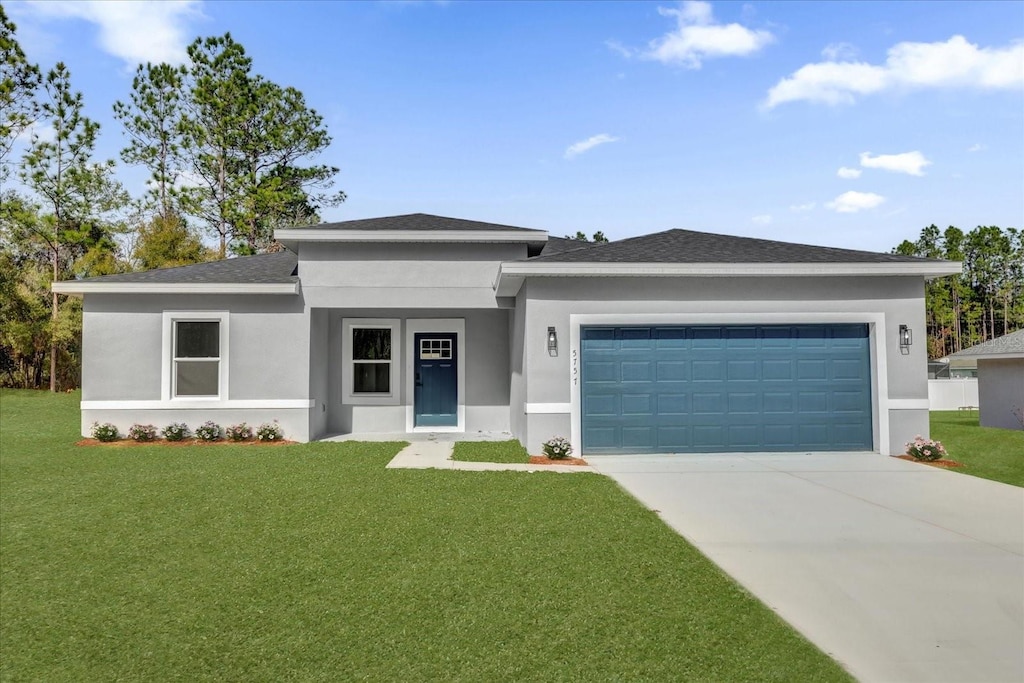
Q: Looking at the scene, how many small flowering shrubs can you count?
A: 8